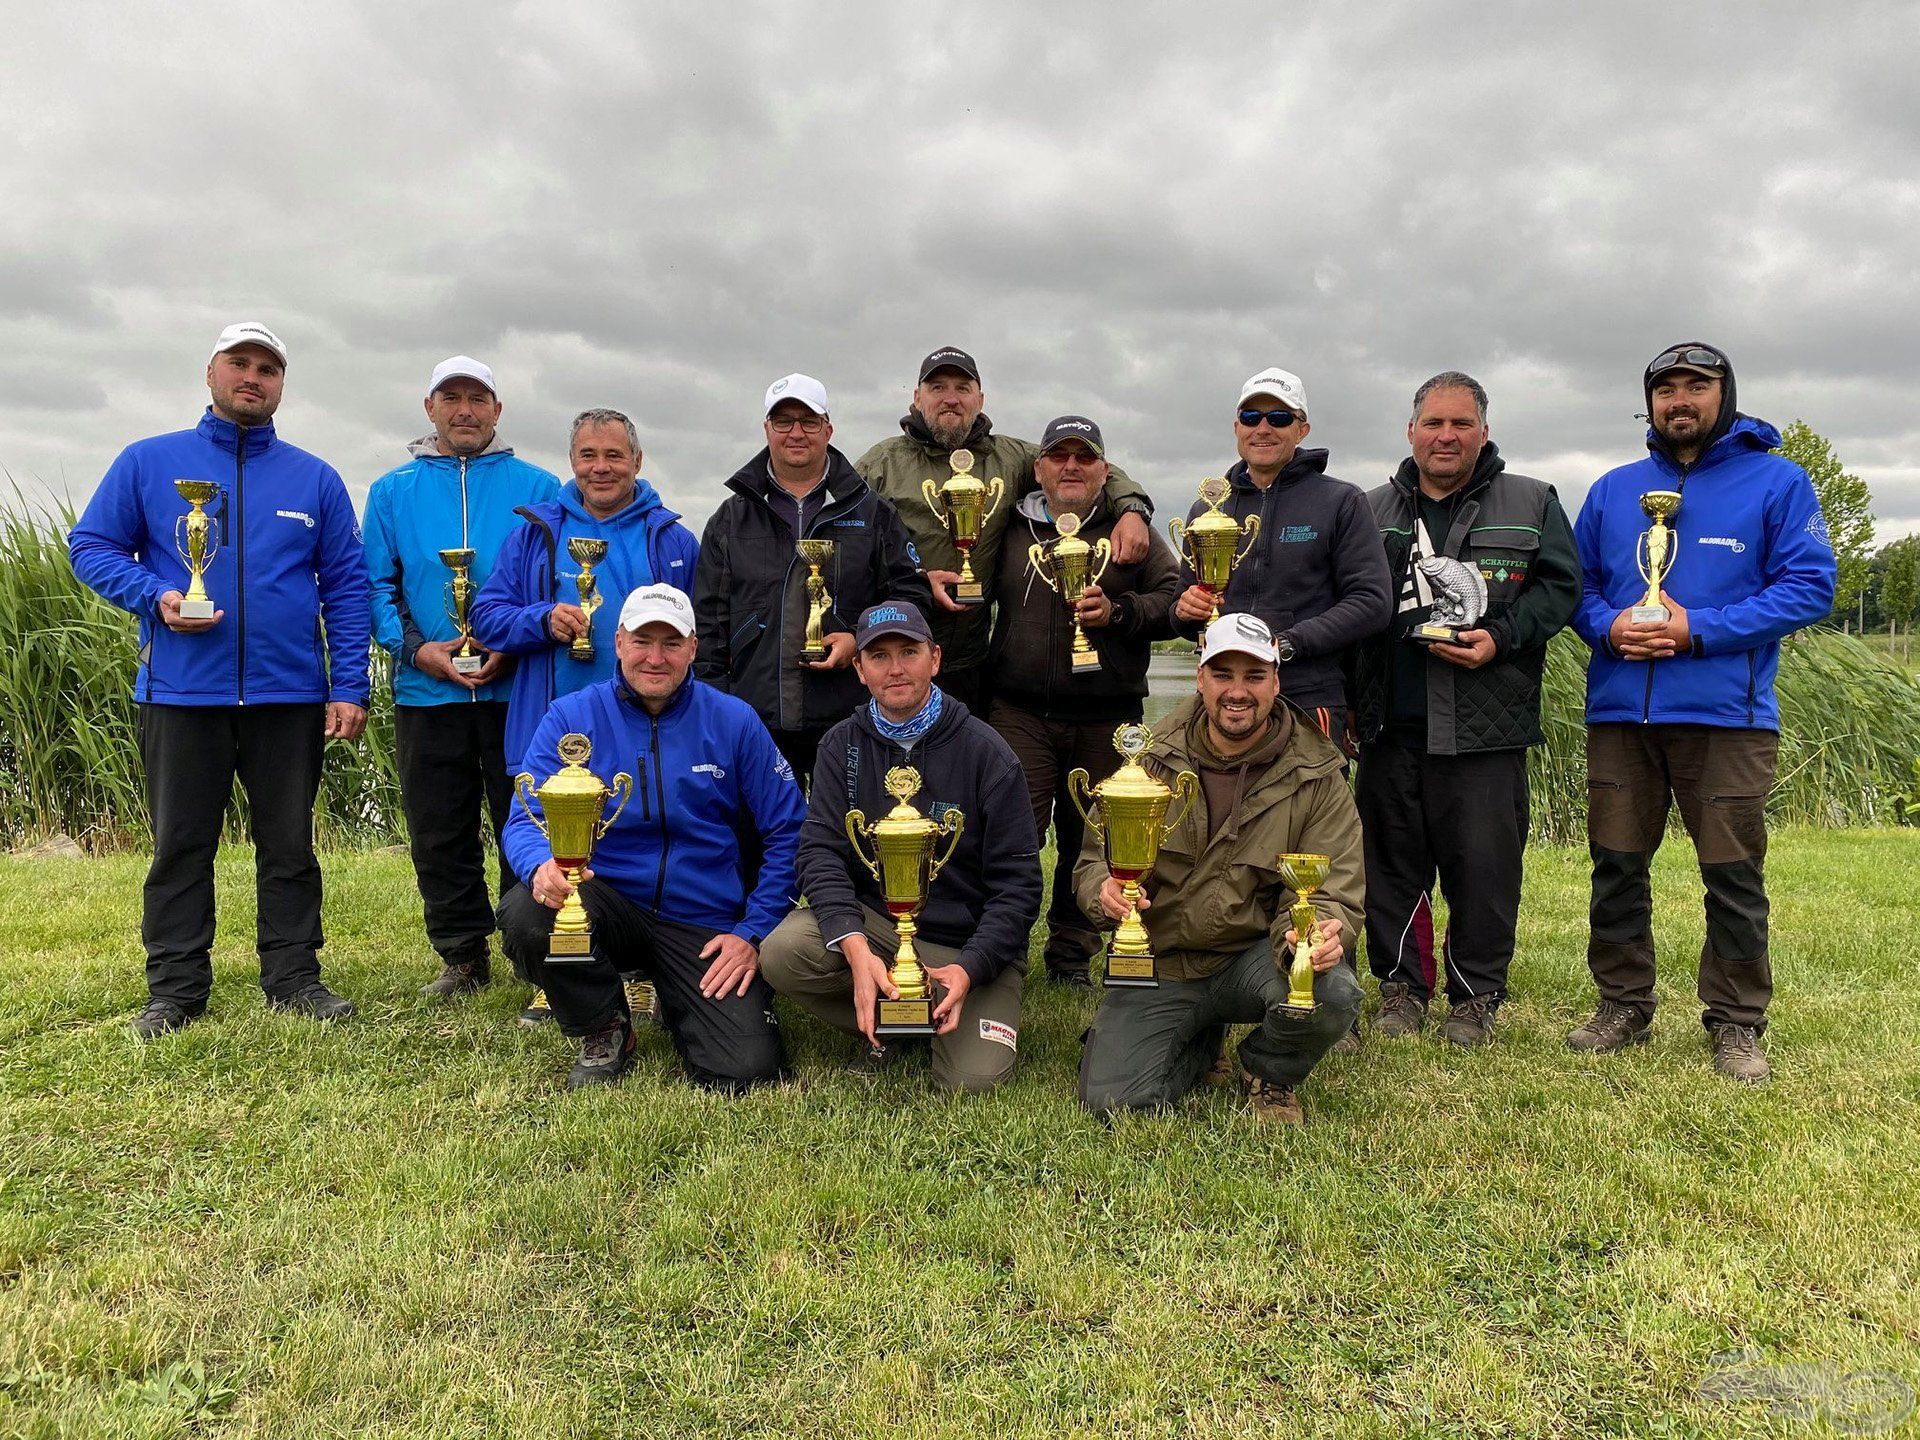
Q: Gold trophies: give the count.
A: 12